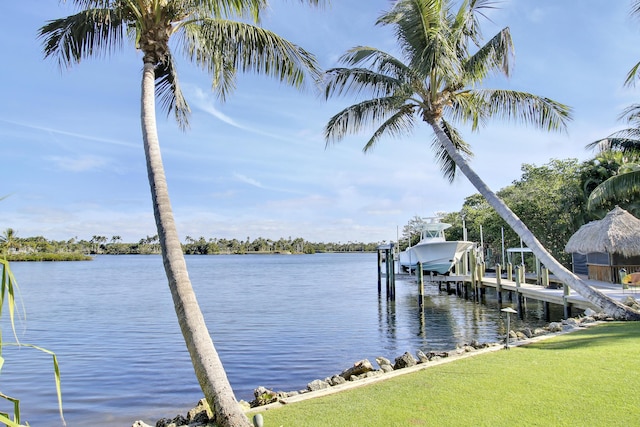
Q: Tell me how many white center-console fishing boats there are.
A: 1